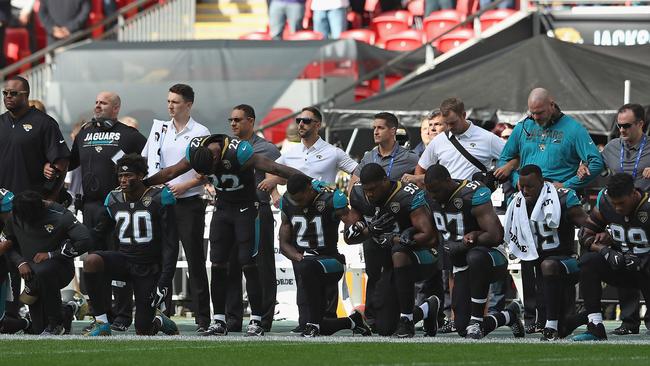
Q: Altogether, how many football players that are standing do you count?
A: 1